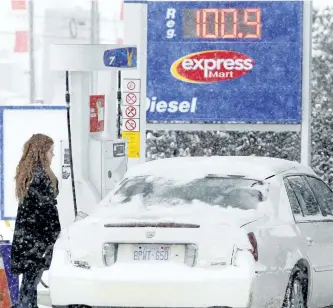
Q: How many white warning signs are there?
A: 4